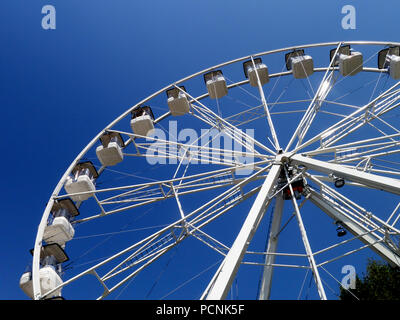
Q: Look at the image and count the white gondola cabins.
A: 11